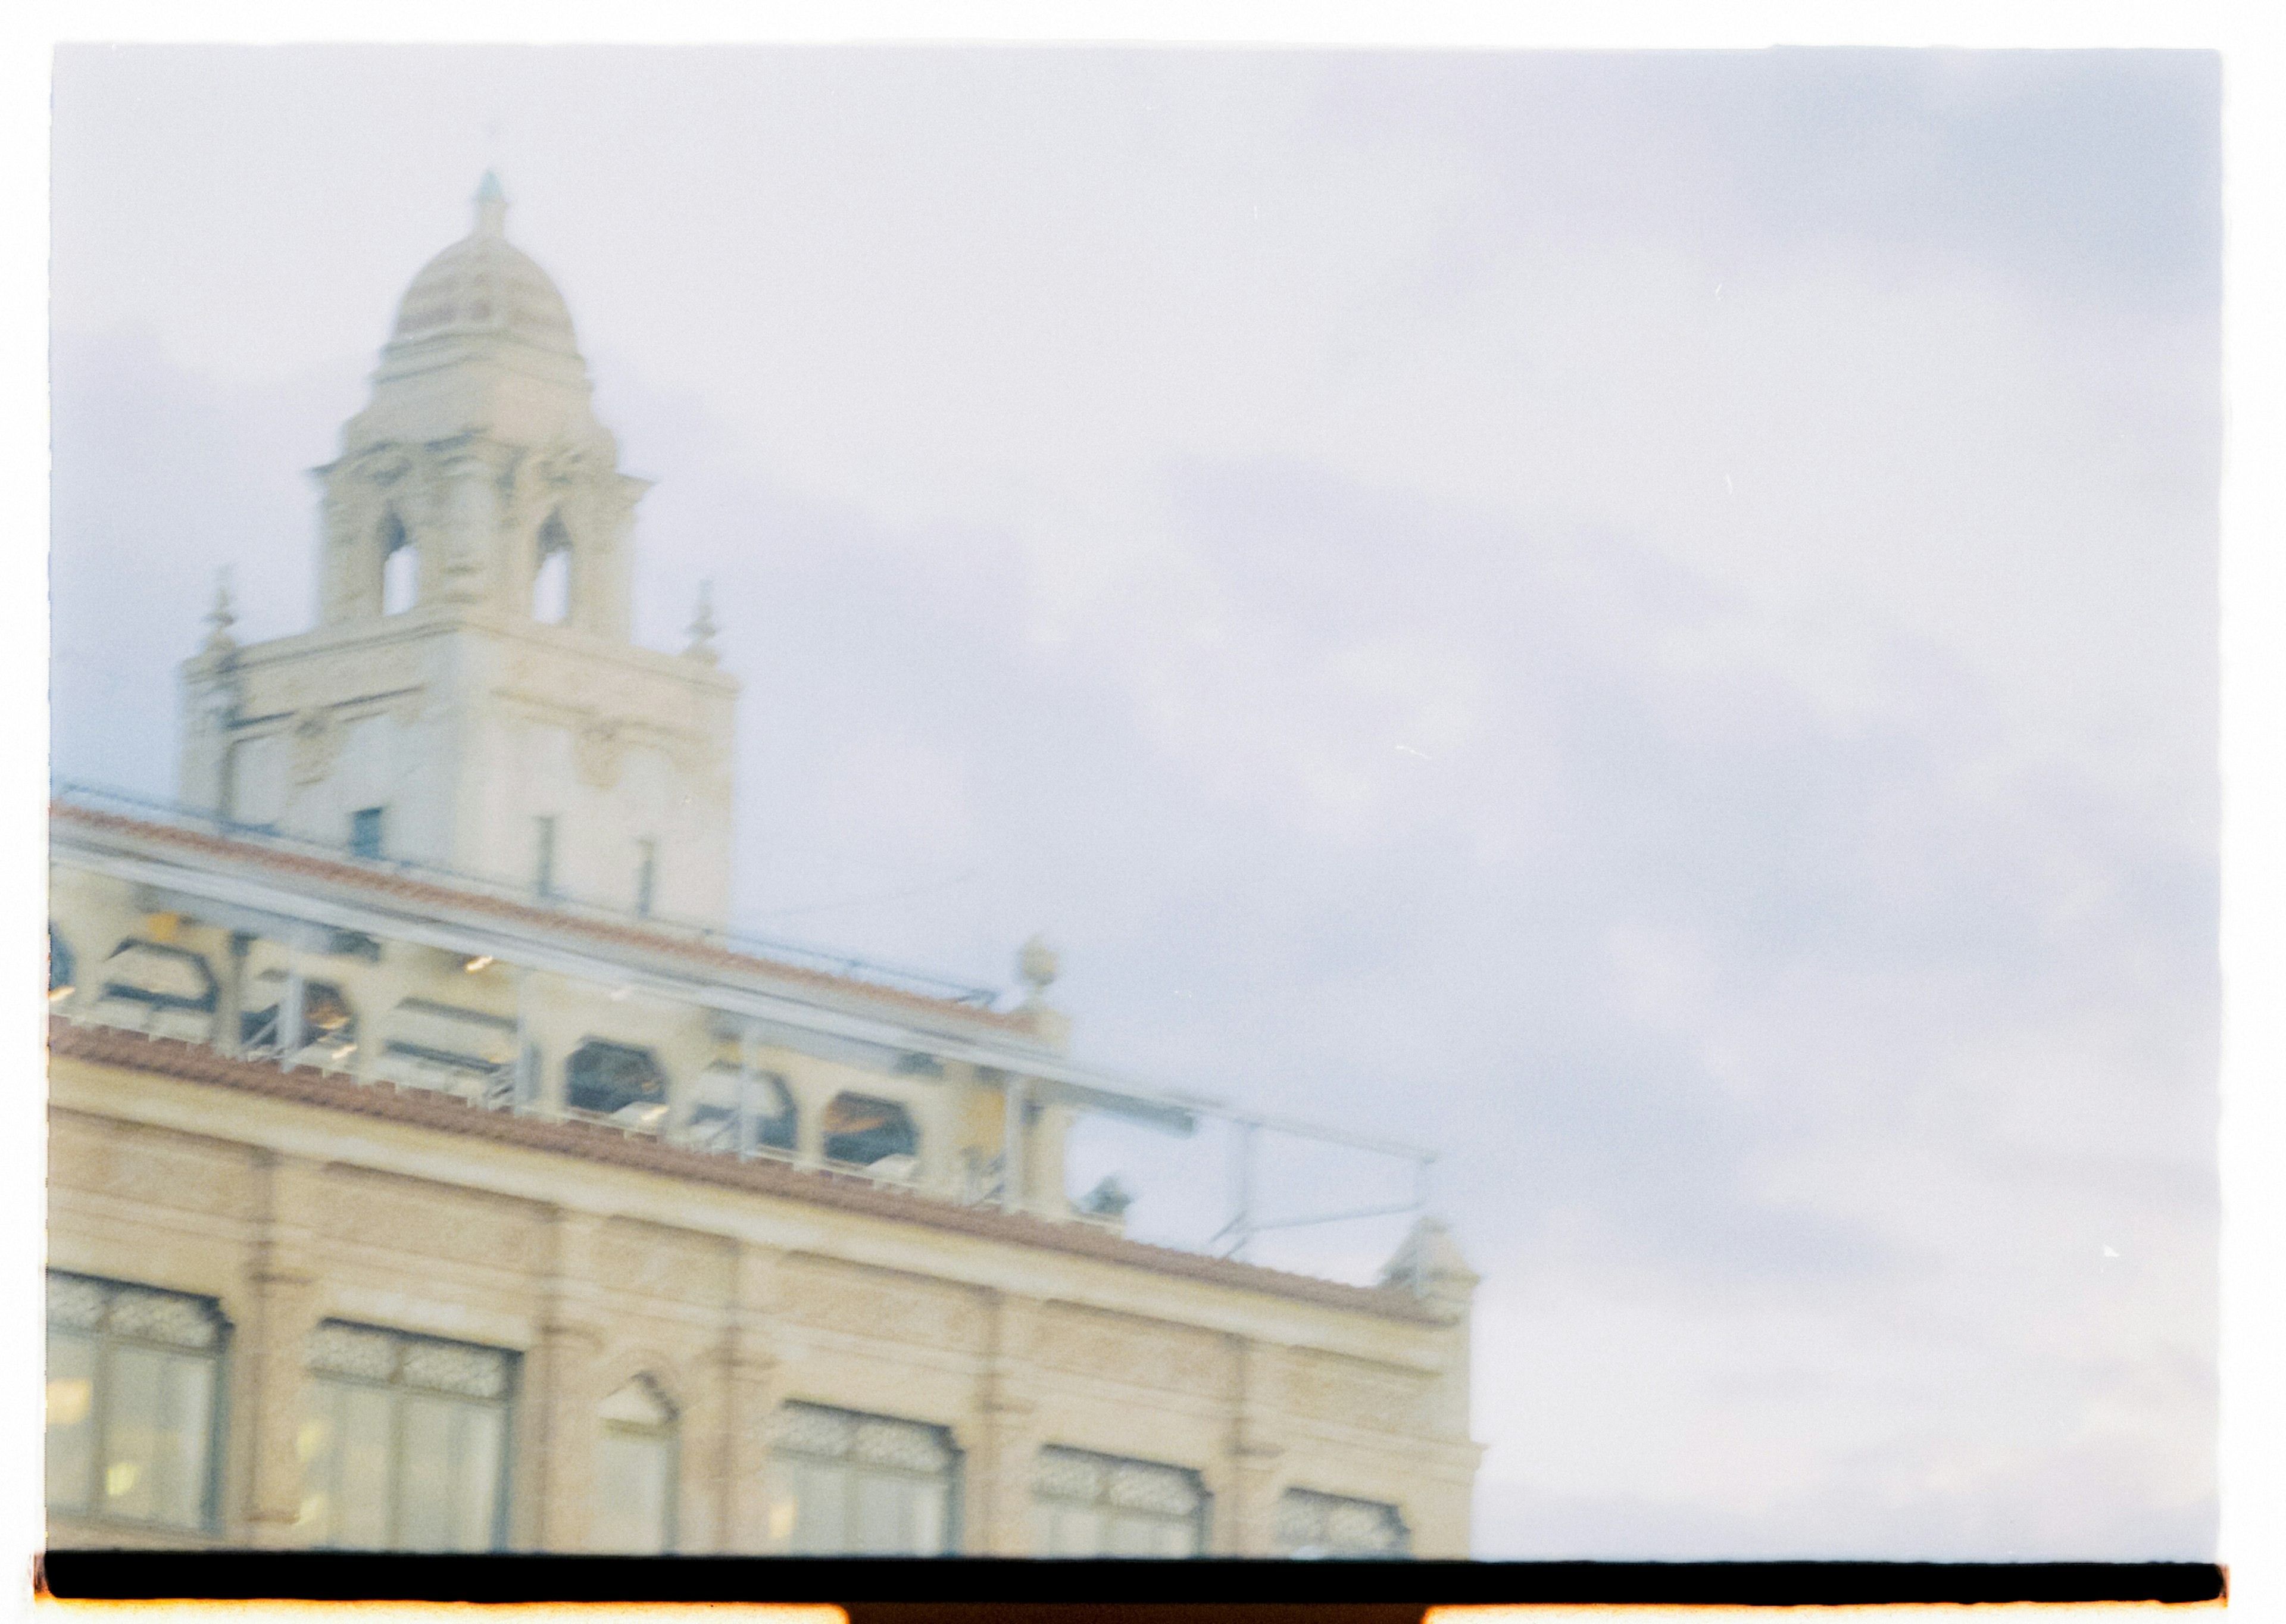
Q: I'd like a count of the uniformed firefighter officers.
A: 0